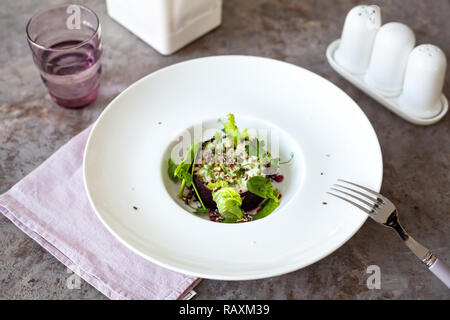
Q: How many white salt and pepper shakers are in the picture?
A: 3